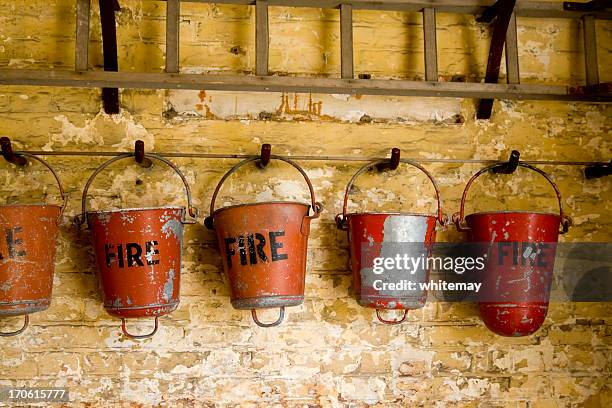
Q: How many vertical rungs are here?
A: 7